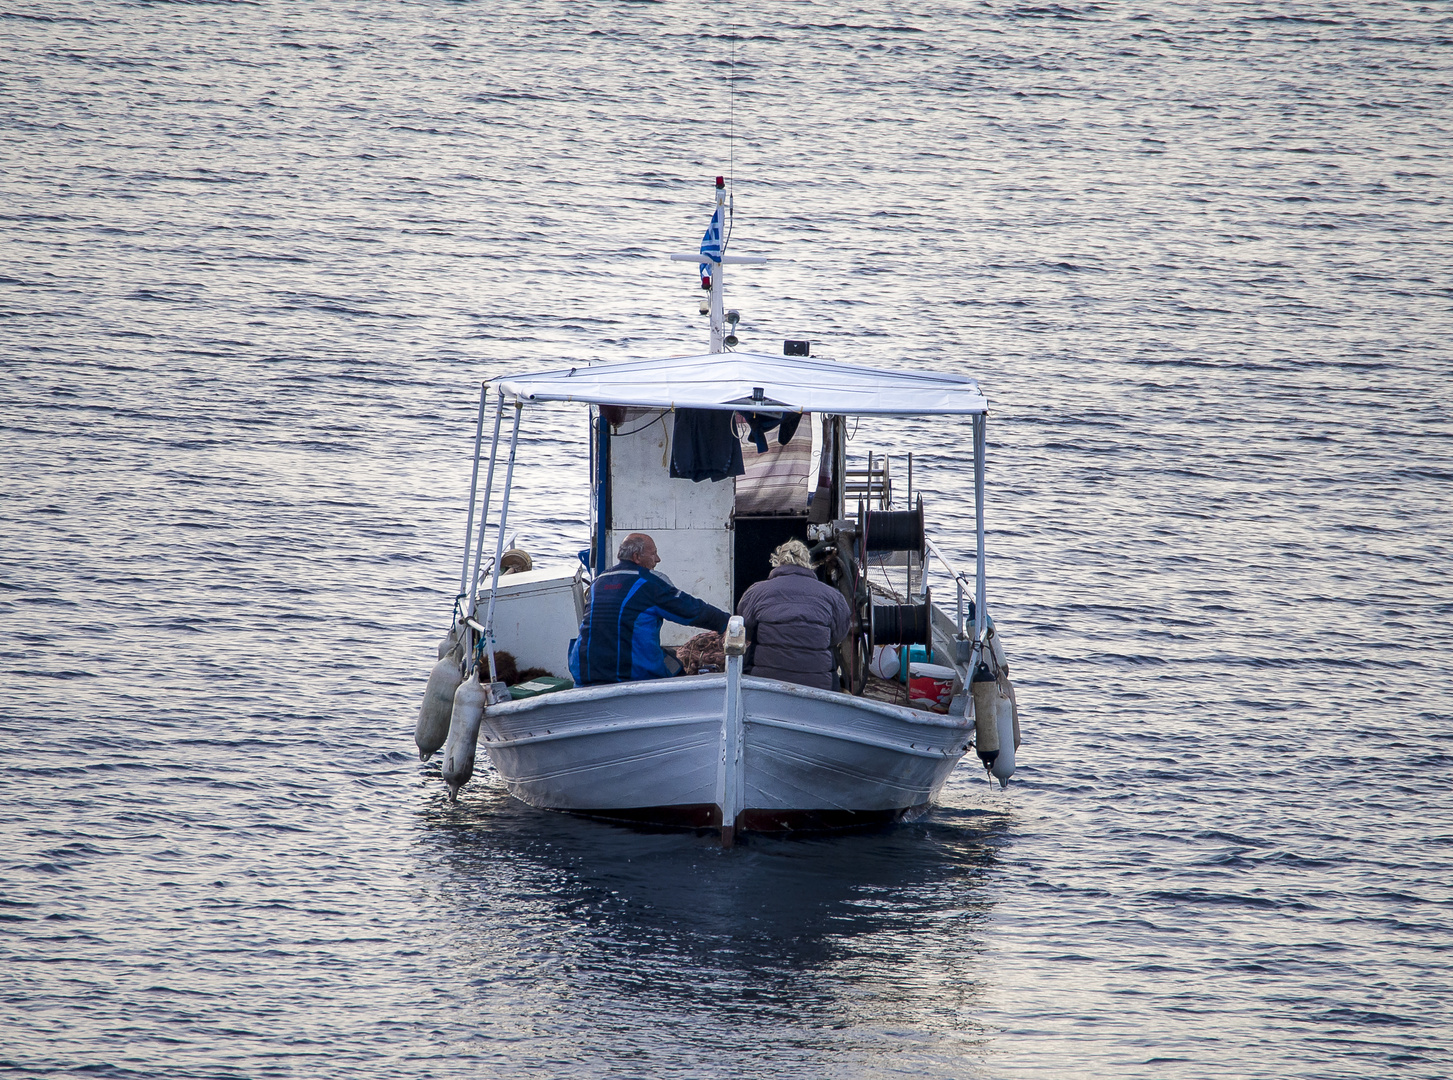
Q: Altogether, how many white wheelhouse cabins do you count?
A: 1